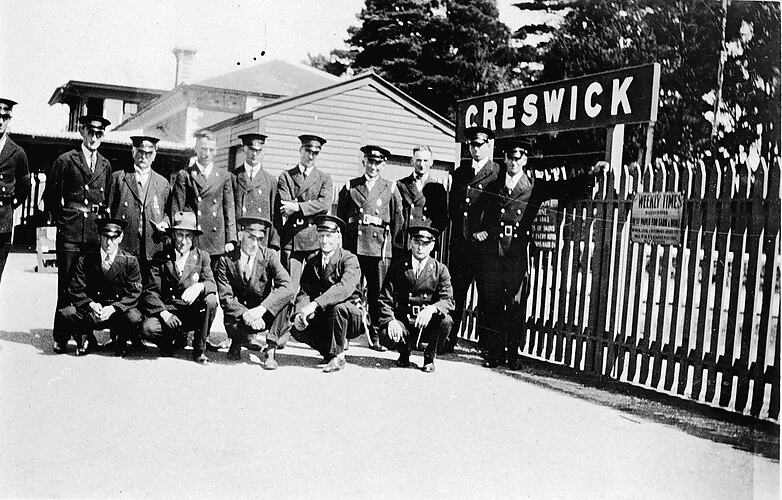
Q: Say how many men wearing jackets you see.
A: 15